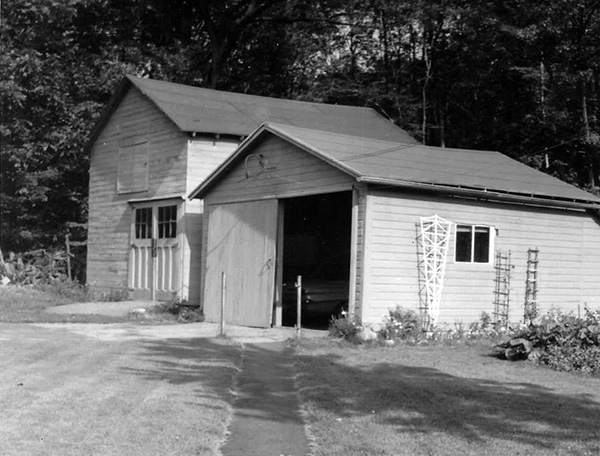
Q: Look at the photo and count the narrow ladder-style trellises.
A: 2